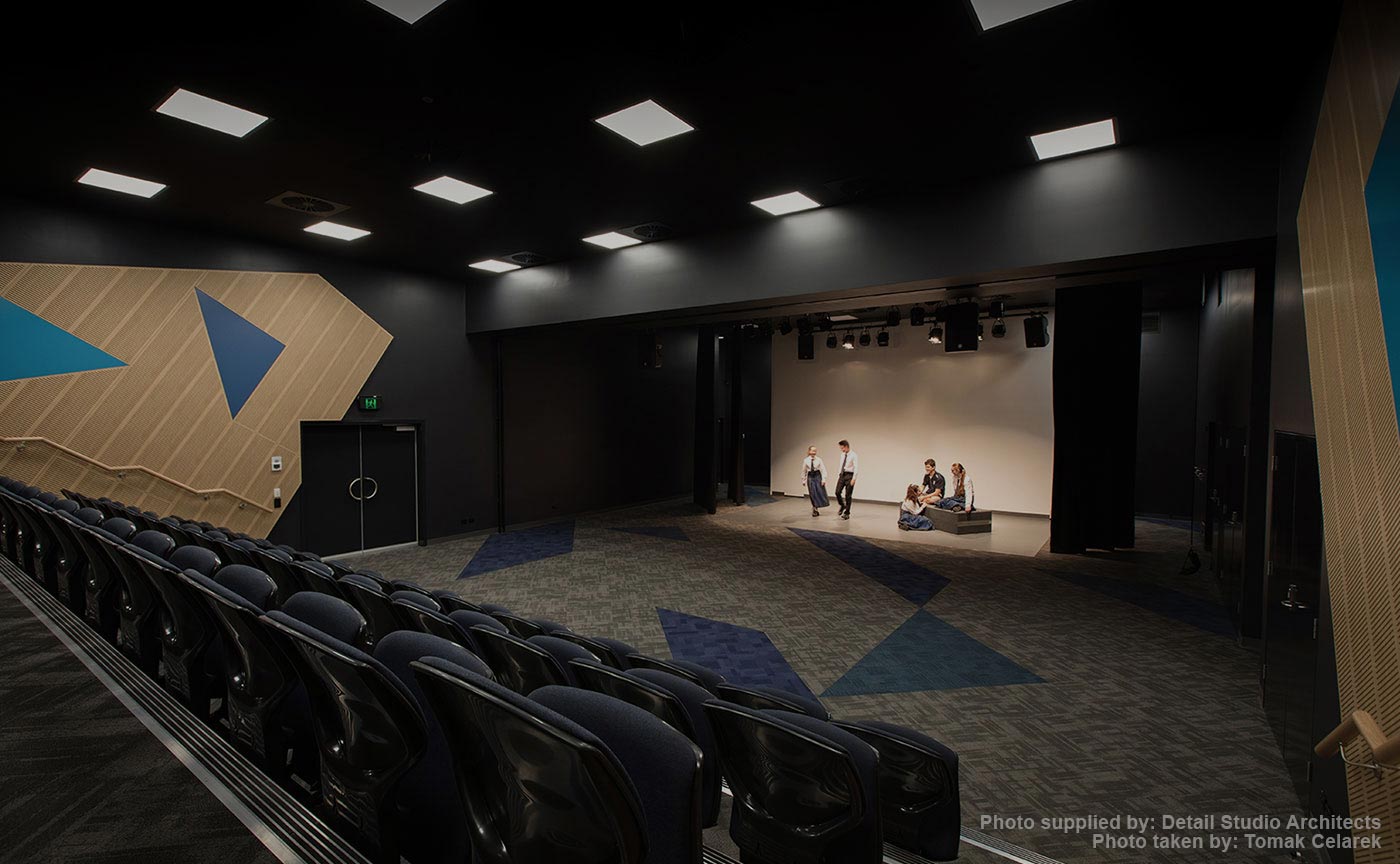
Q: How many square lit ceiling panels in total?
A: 11